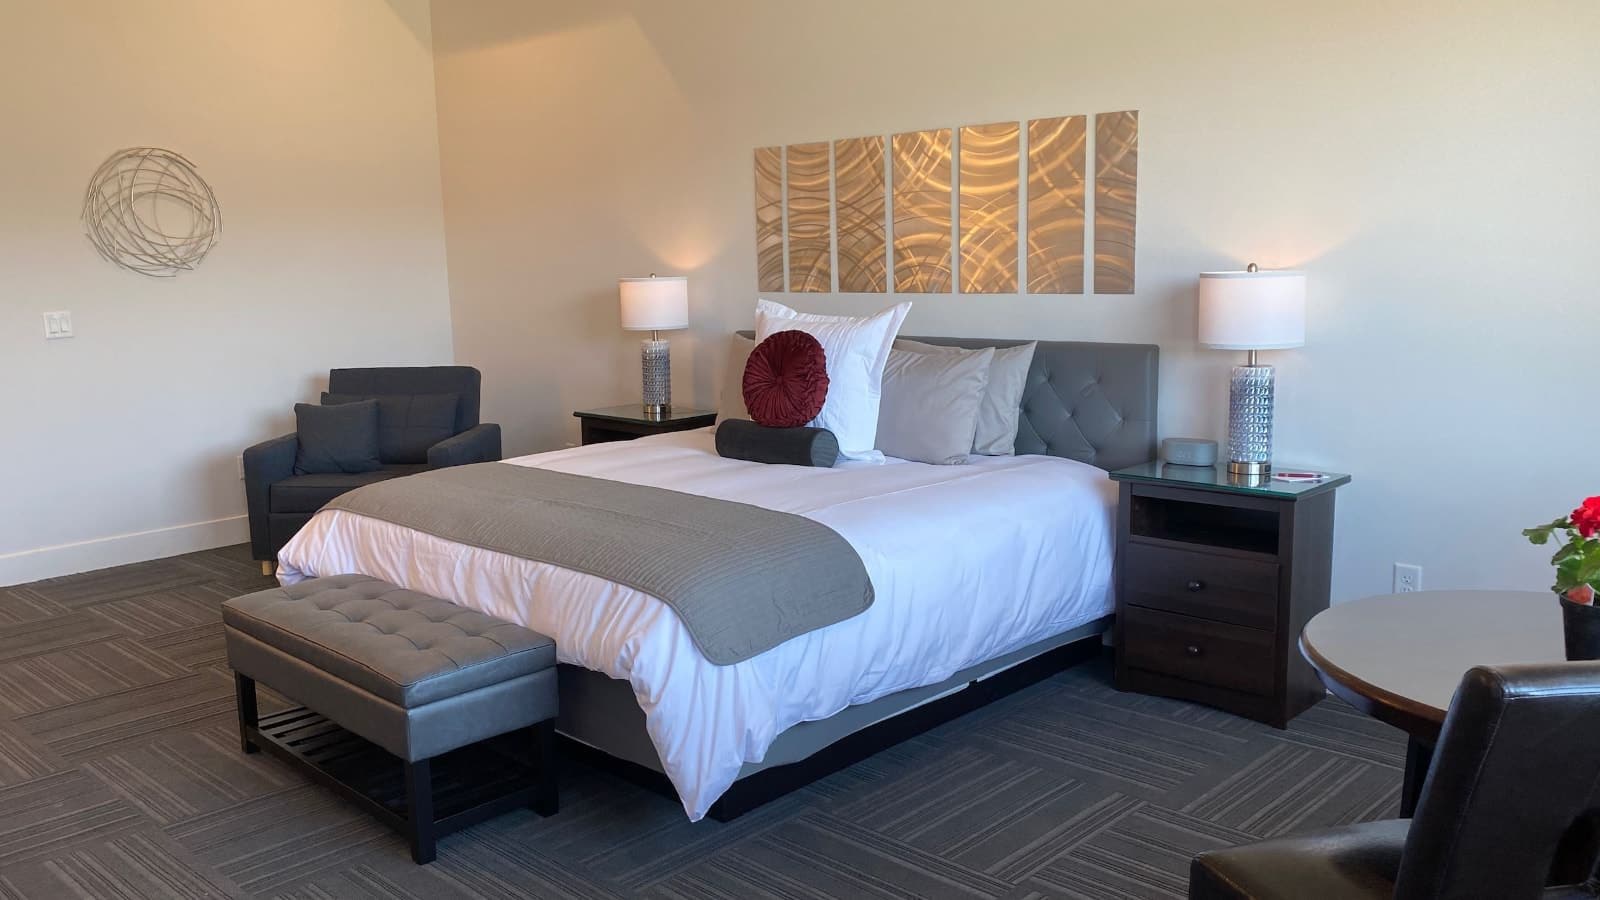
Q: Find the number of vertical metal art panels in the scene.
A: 7